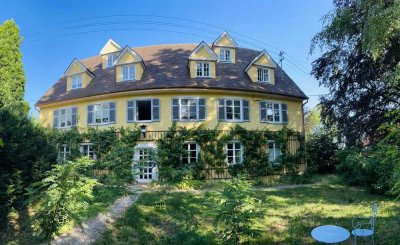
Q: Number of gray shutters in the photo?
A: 12